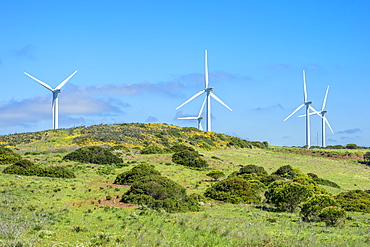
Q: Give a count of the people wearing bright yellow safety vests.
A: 0